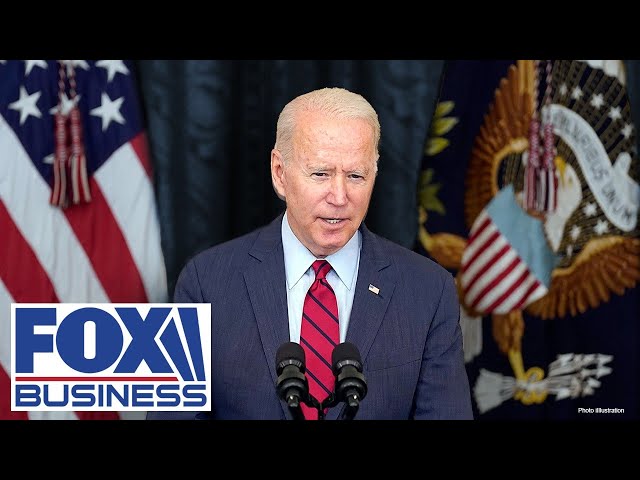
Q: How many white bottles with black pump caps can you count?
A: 0